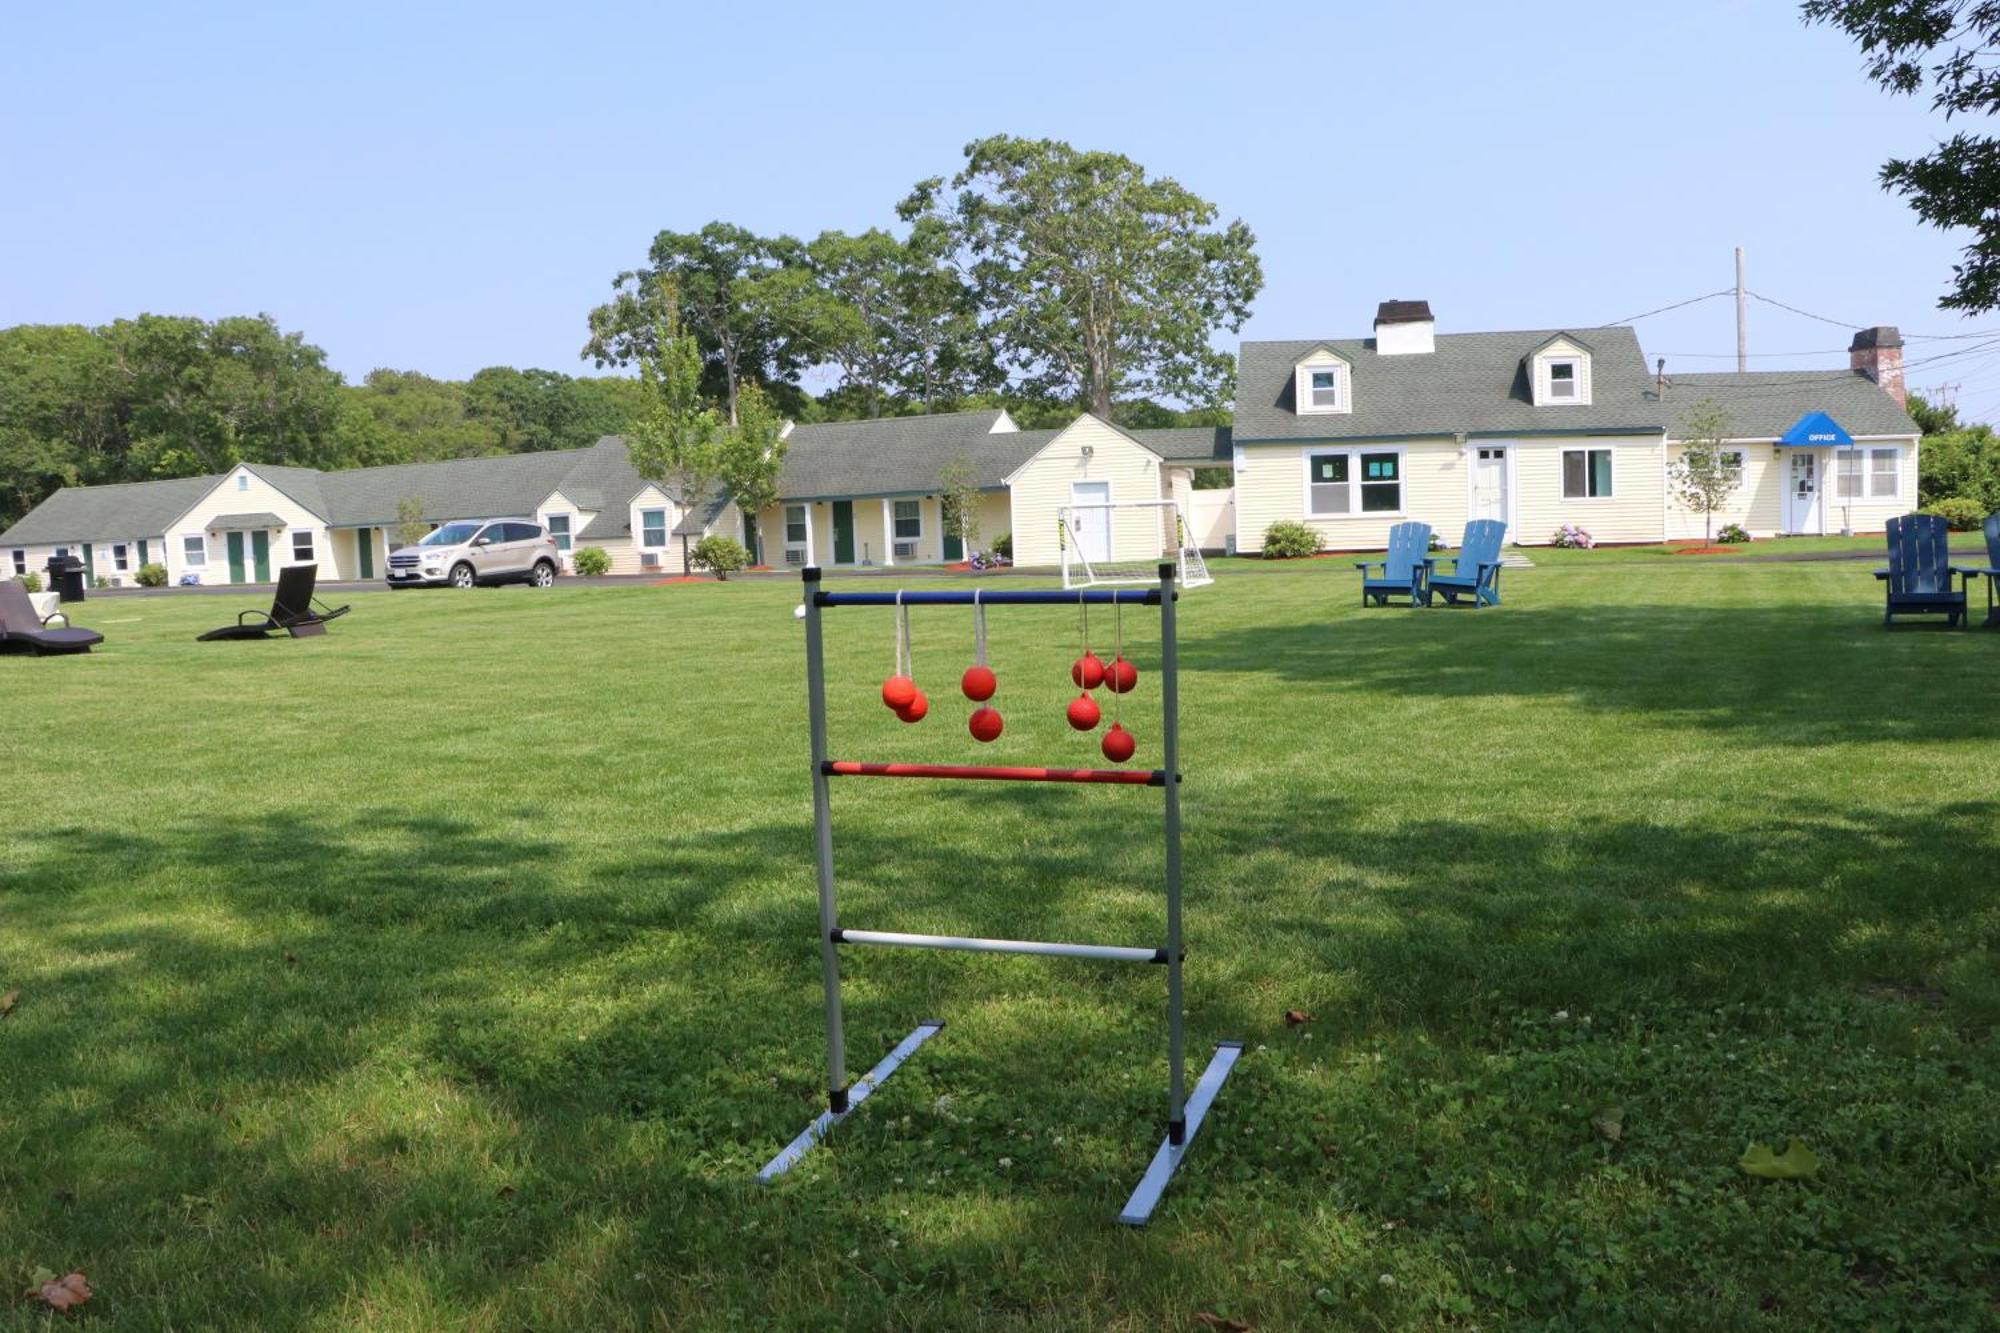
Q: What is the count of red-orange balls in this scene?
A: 8